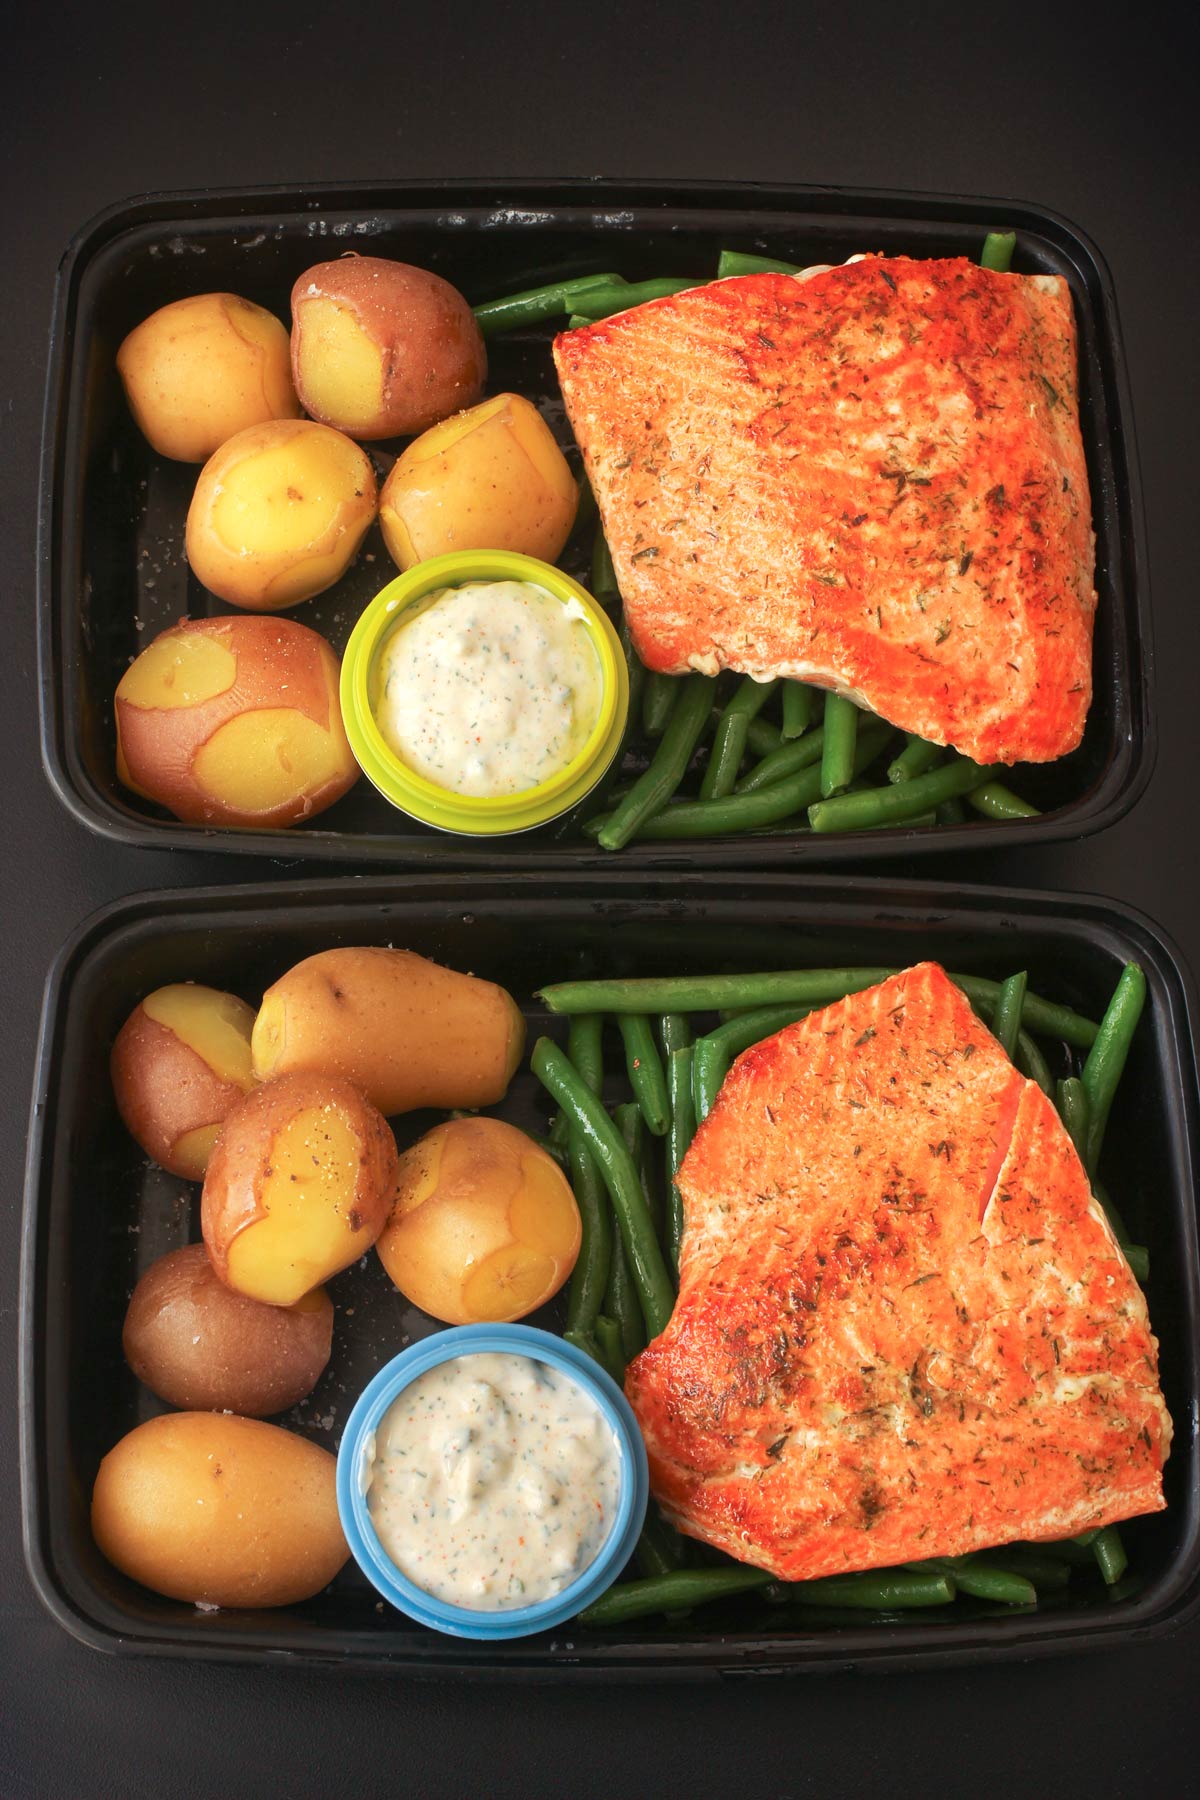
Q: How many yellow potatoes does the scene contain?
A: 6